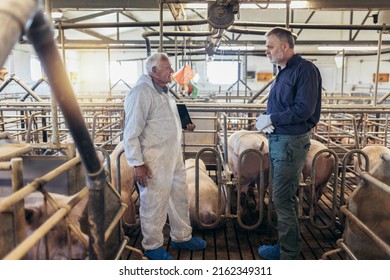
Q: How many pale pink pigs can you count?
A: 6